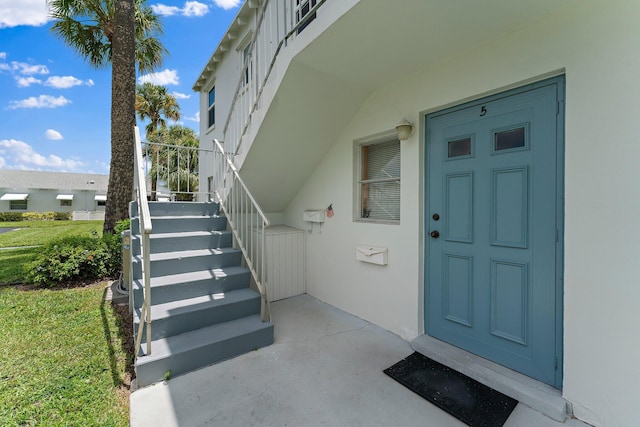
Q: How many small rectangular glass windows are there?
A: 2